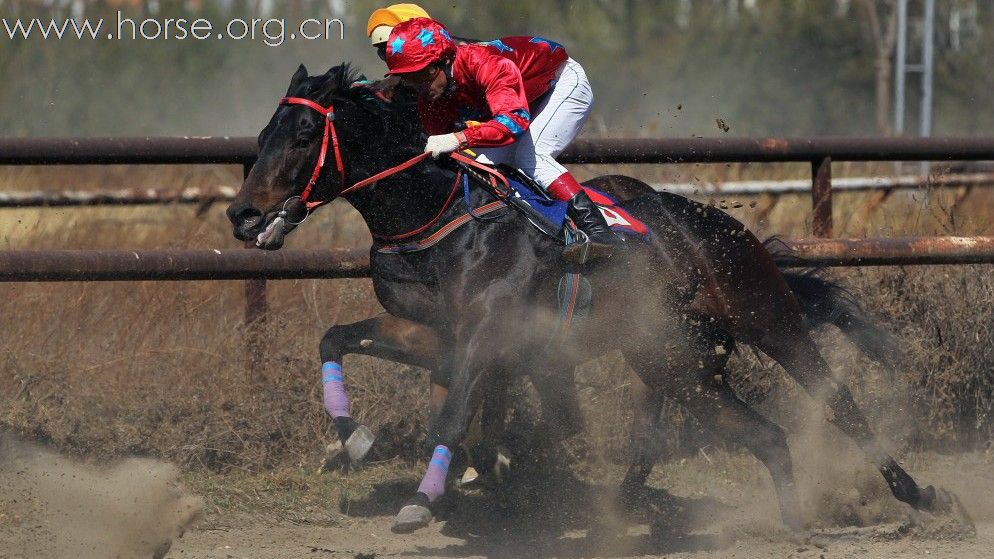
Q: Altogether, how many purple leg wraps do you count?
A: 2